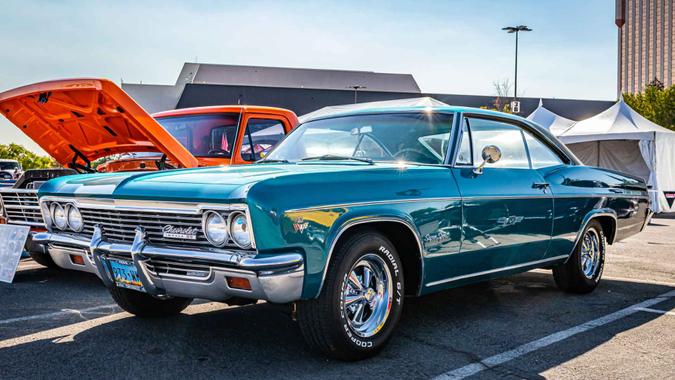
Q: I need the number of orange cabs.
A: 1